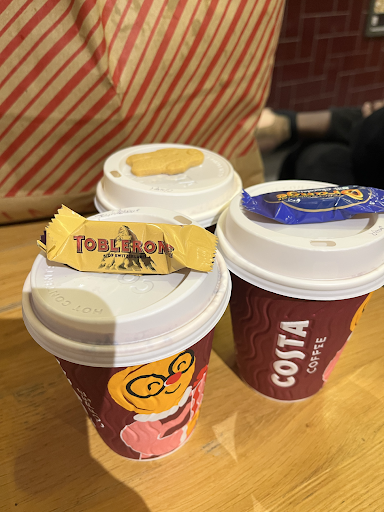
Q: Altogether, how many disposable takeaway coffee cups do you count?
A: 3